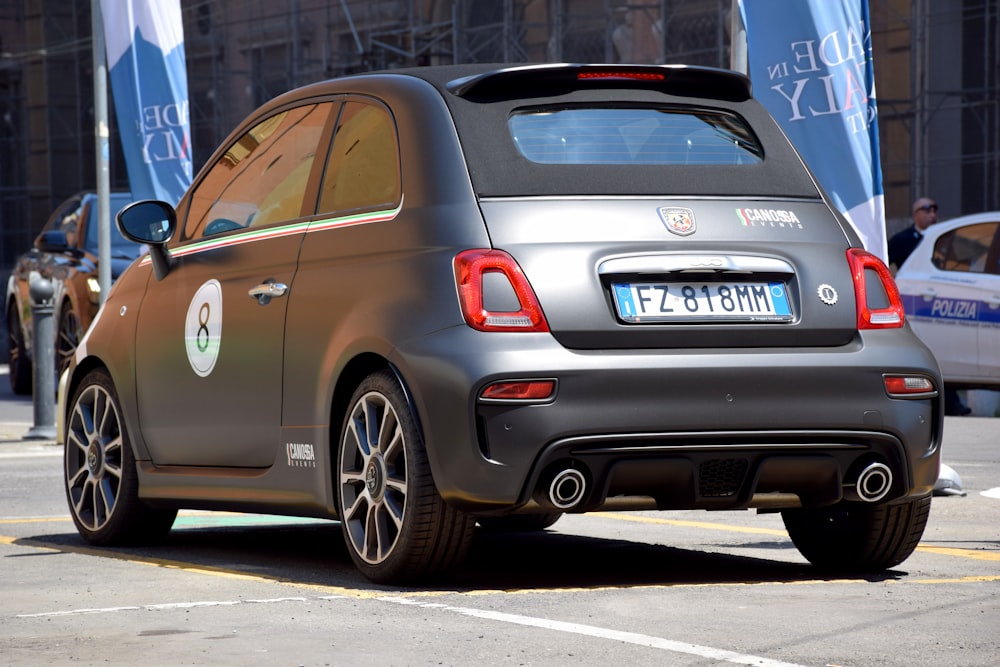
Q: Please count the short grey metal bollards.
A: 1